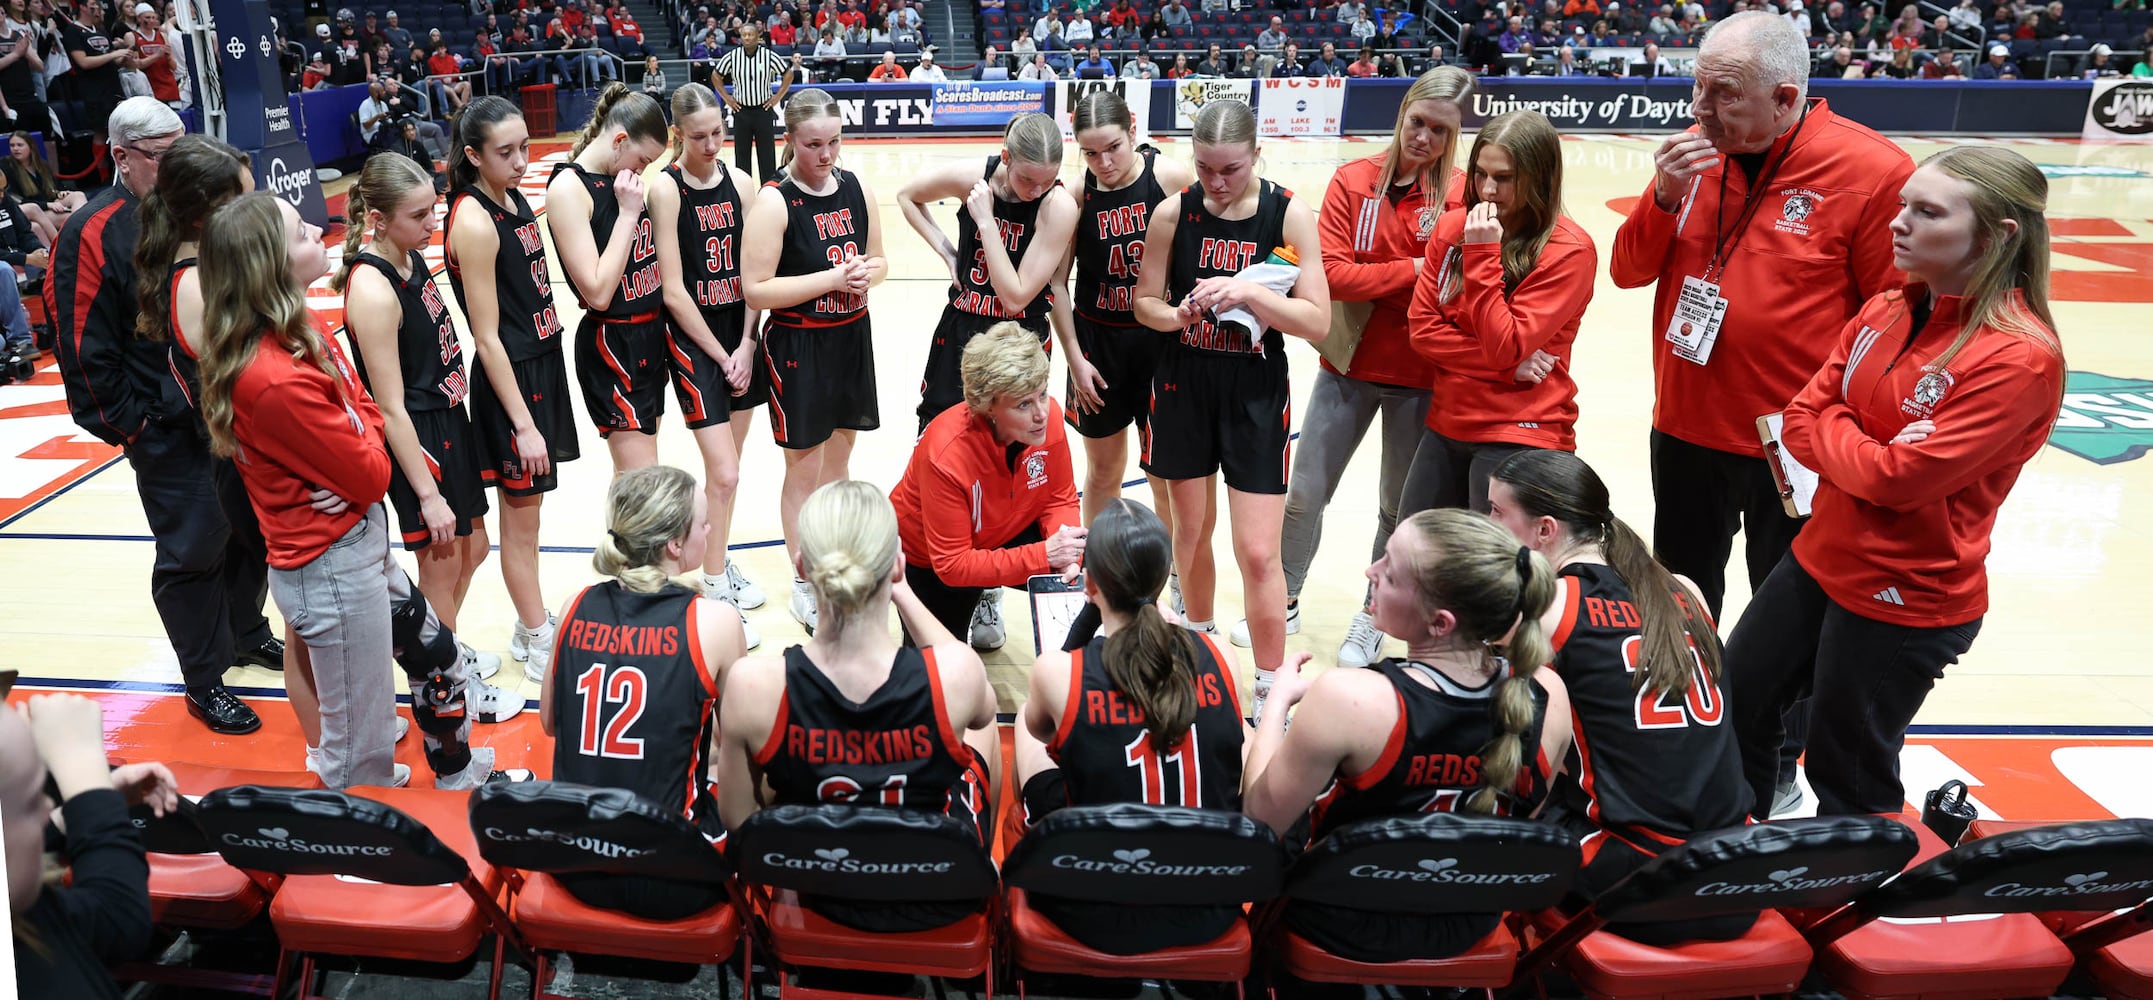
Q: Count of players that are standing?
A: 9